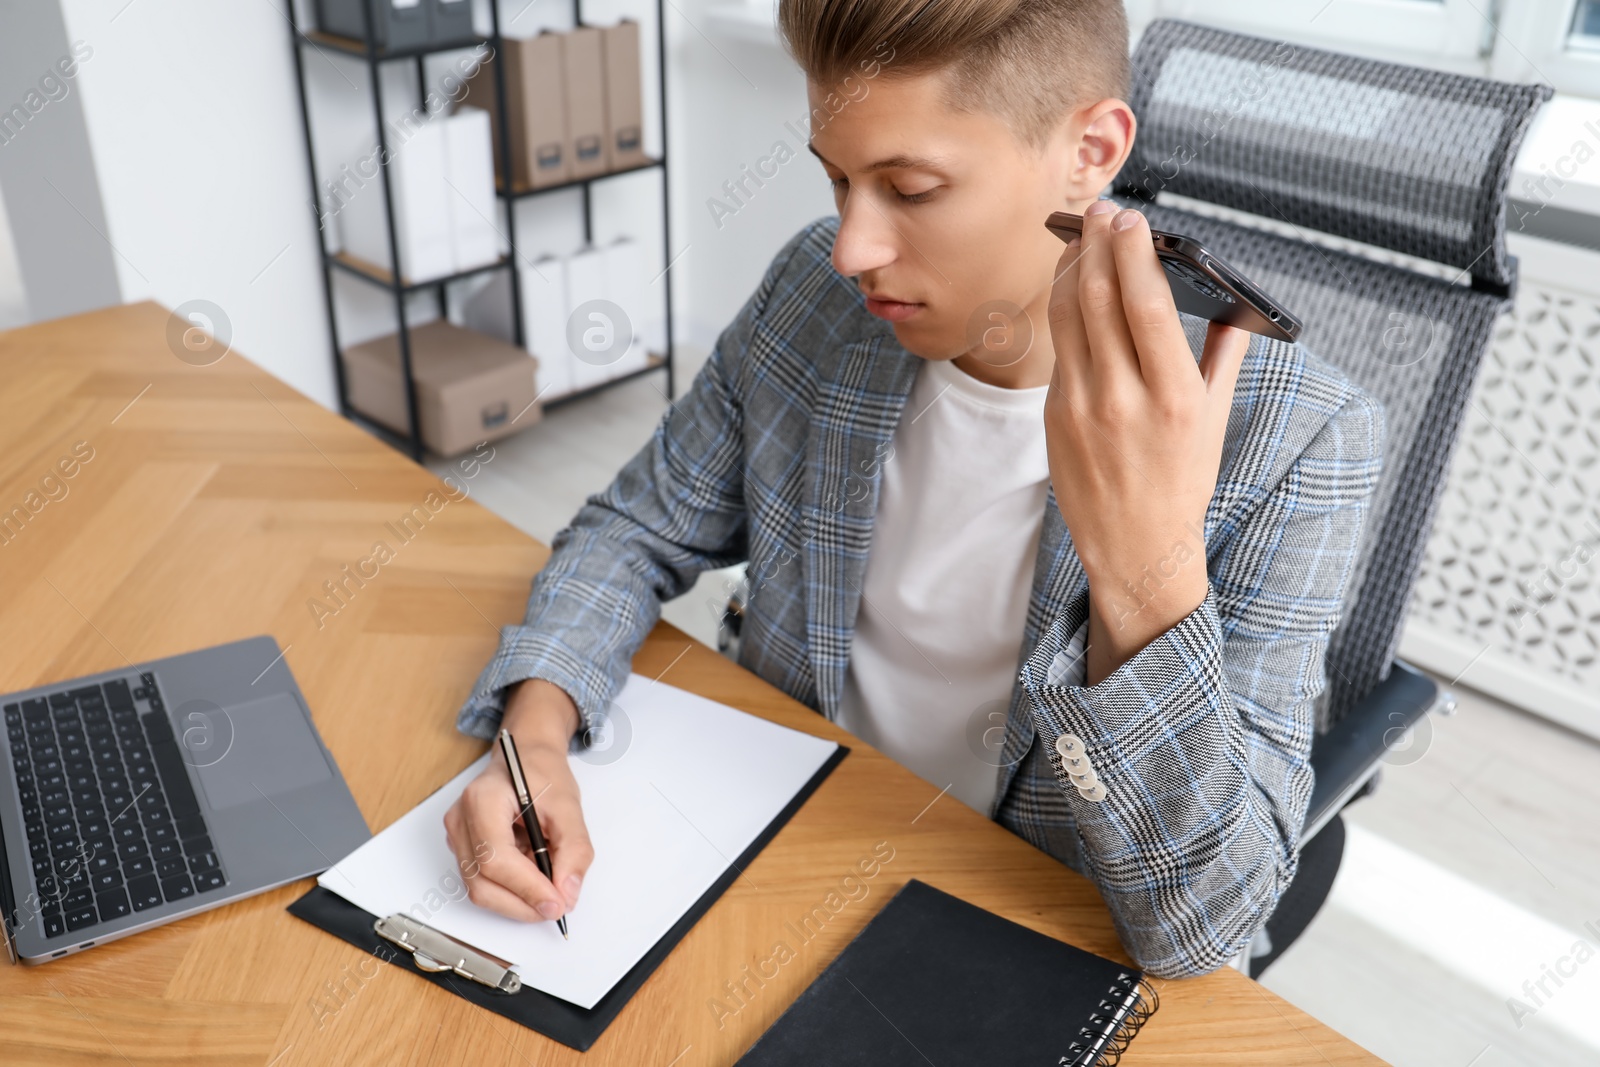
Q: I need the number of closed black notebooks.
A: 1